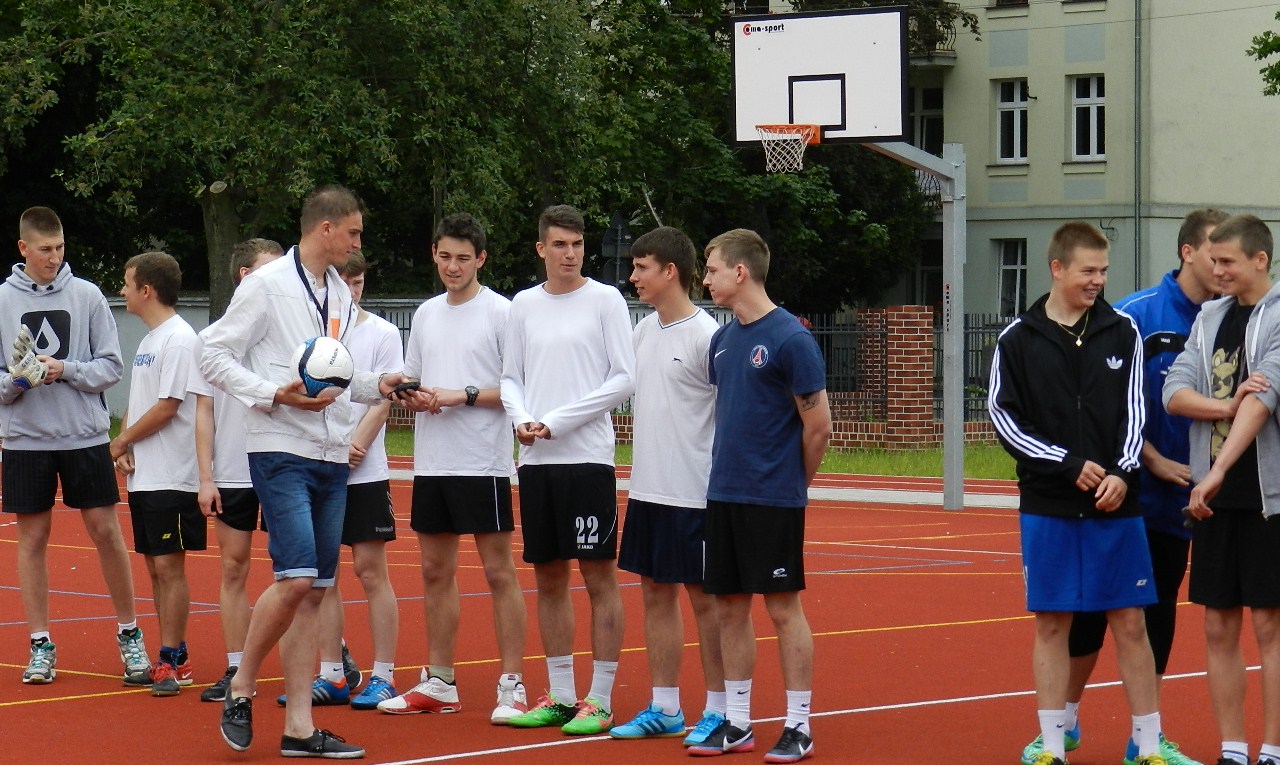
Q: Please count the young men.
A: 12